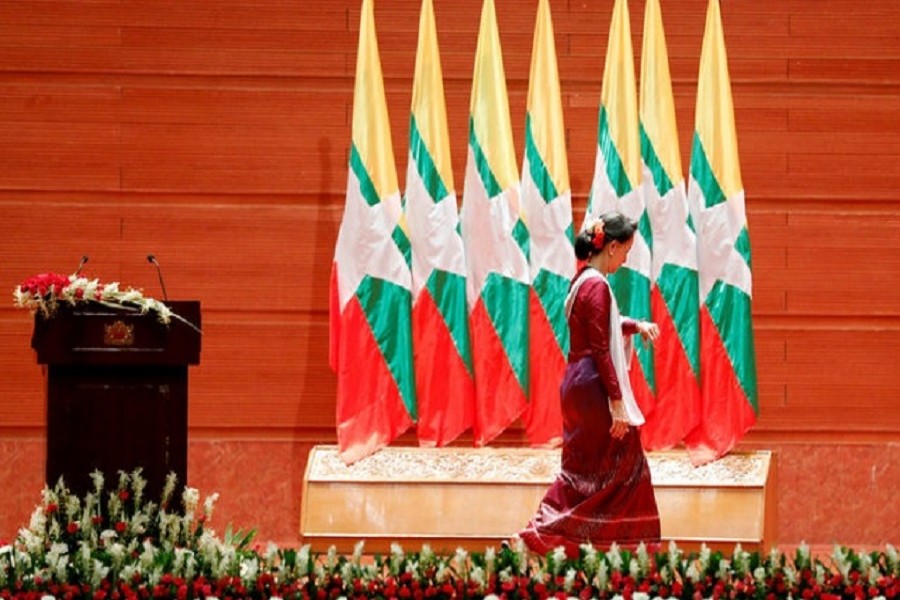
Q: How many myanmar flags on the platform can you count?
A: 7